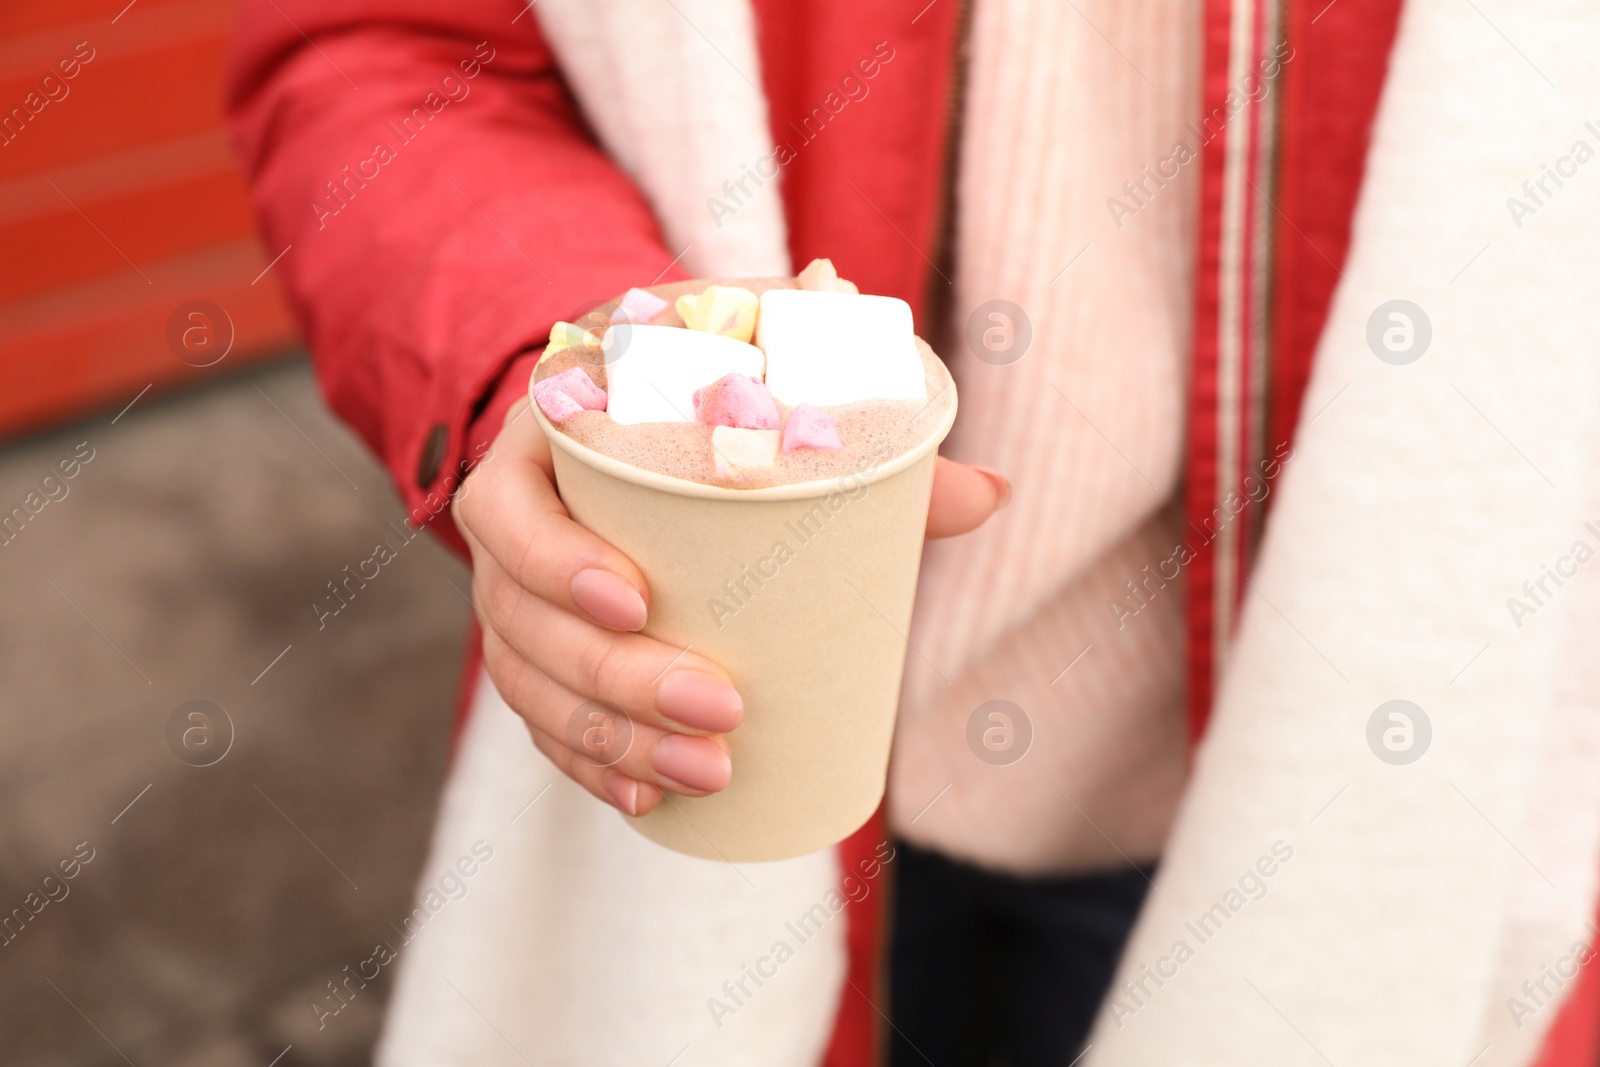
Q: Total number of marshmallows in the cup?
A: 10